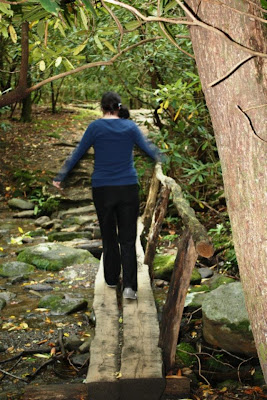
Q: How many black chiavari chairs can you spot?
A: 0